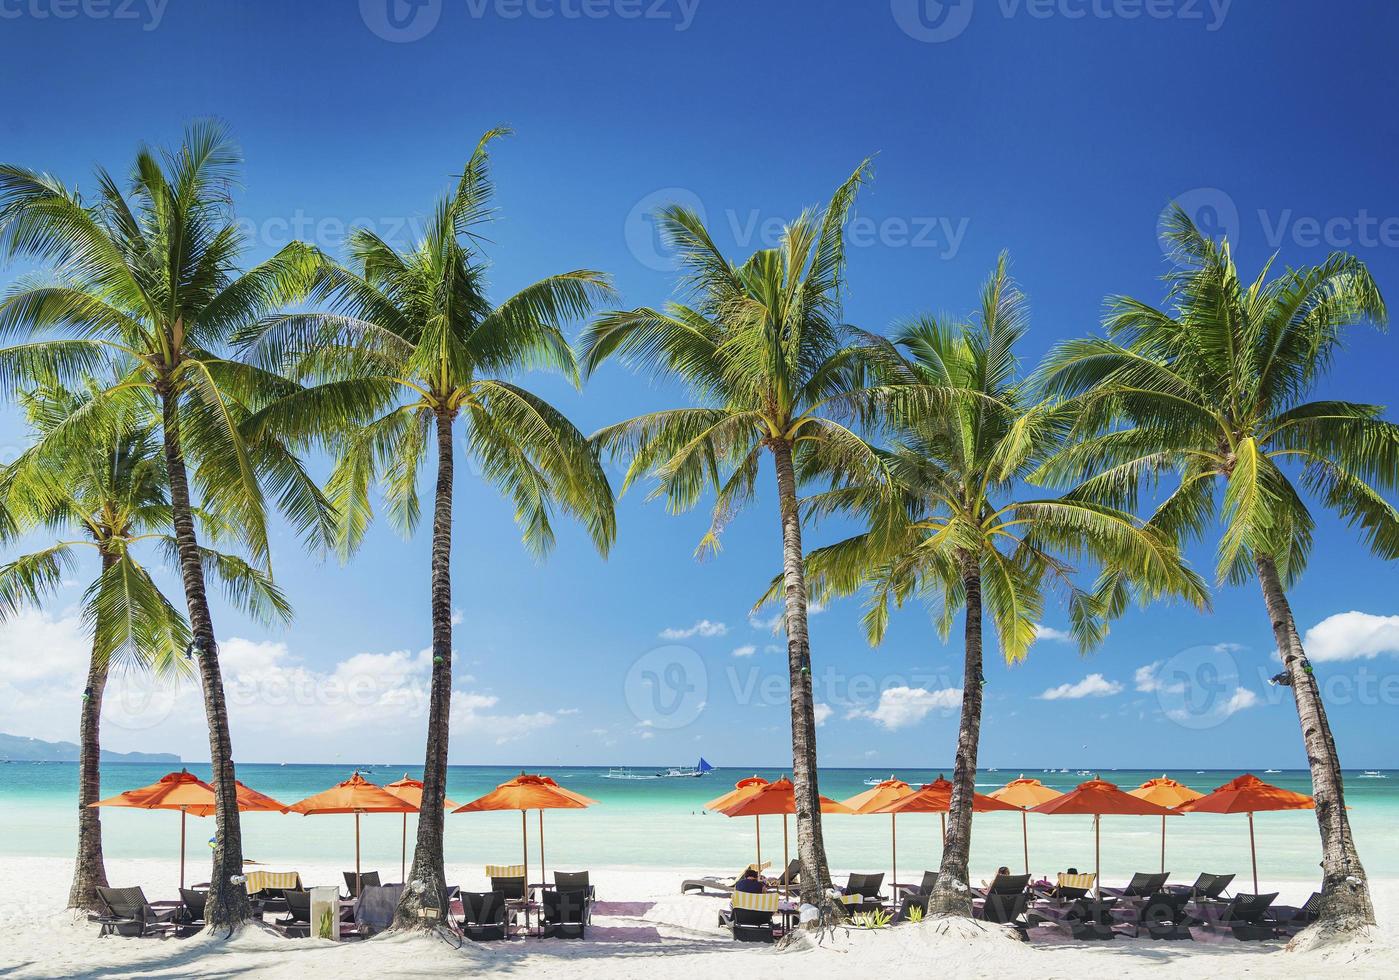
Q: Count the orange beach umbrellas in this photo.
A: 14